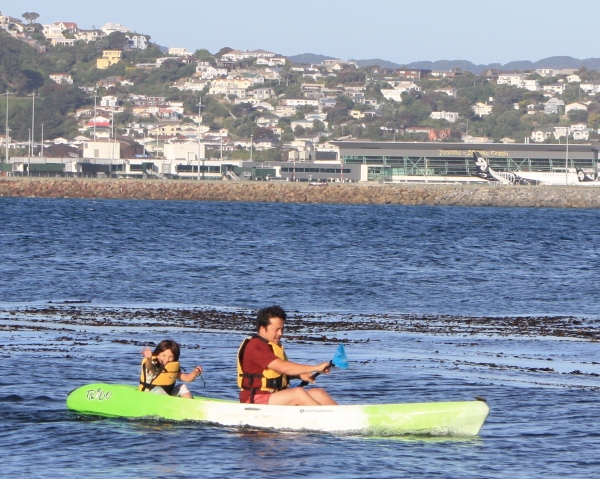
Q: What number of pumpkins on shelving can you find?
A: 0